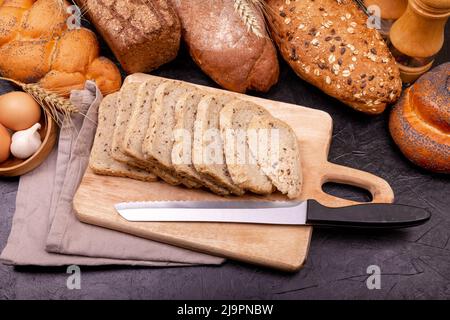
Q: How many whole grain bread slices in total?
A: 8